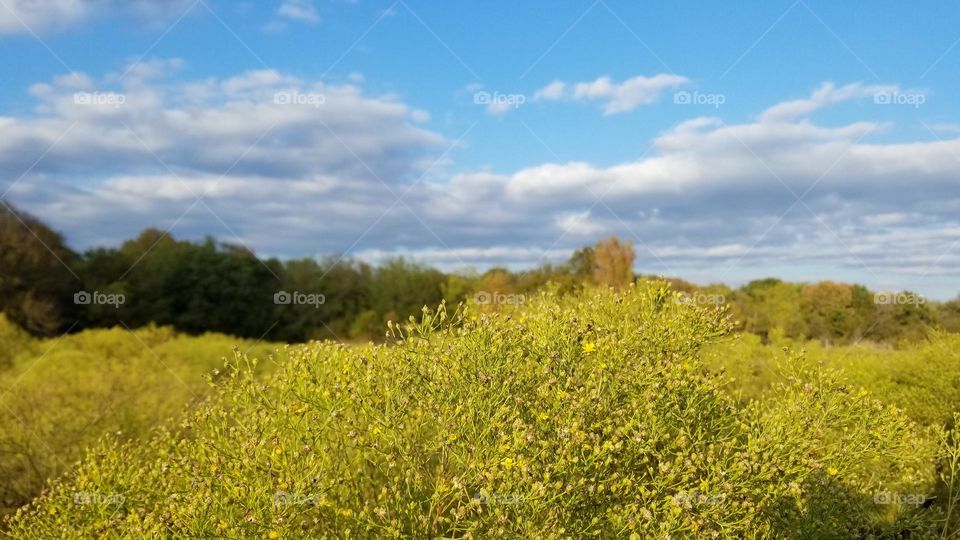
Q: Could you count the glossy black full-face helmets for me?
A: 0